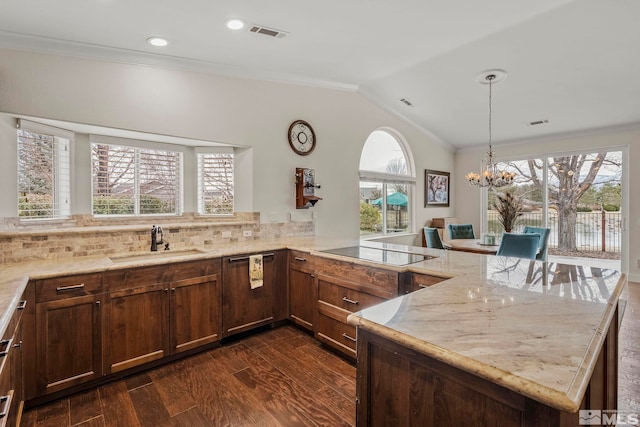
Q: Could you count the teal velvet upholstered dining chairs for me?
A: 4